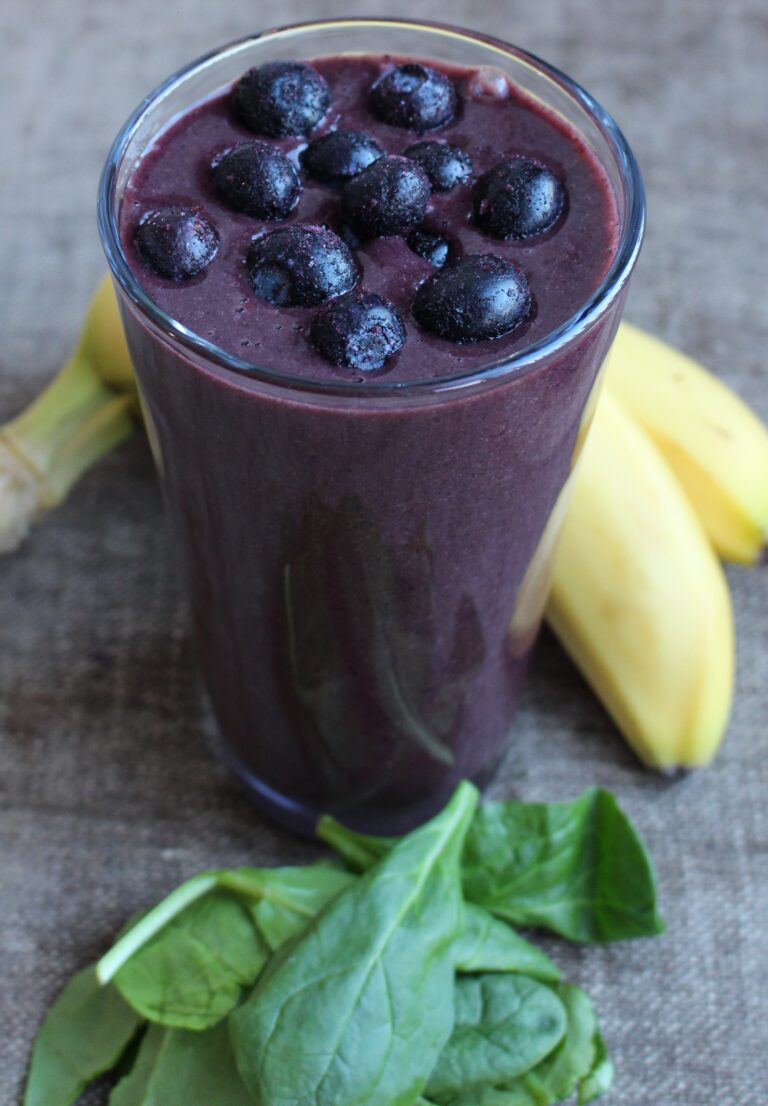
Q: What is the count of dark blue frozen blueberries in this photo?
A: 12